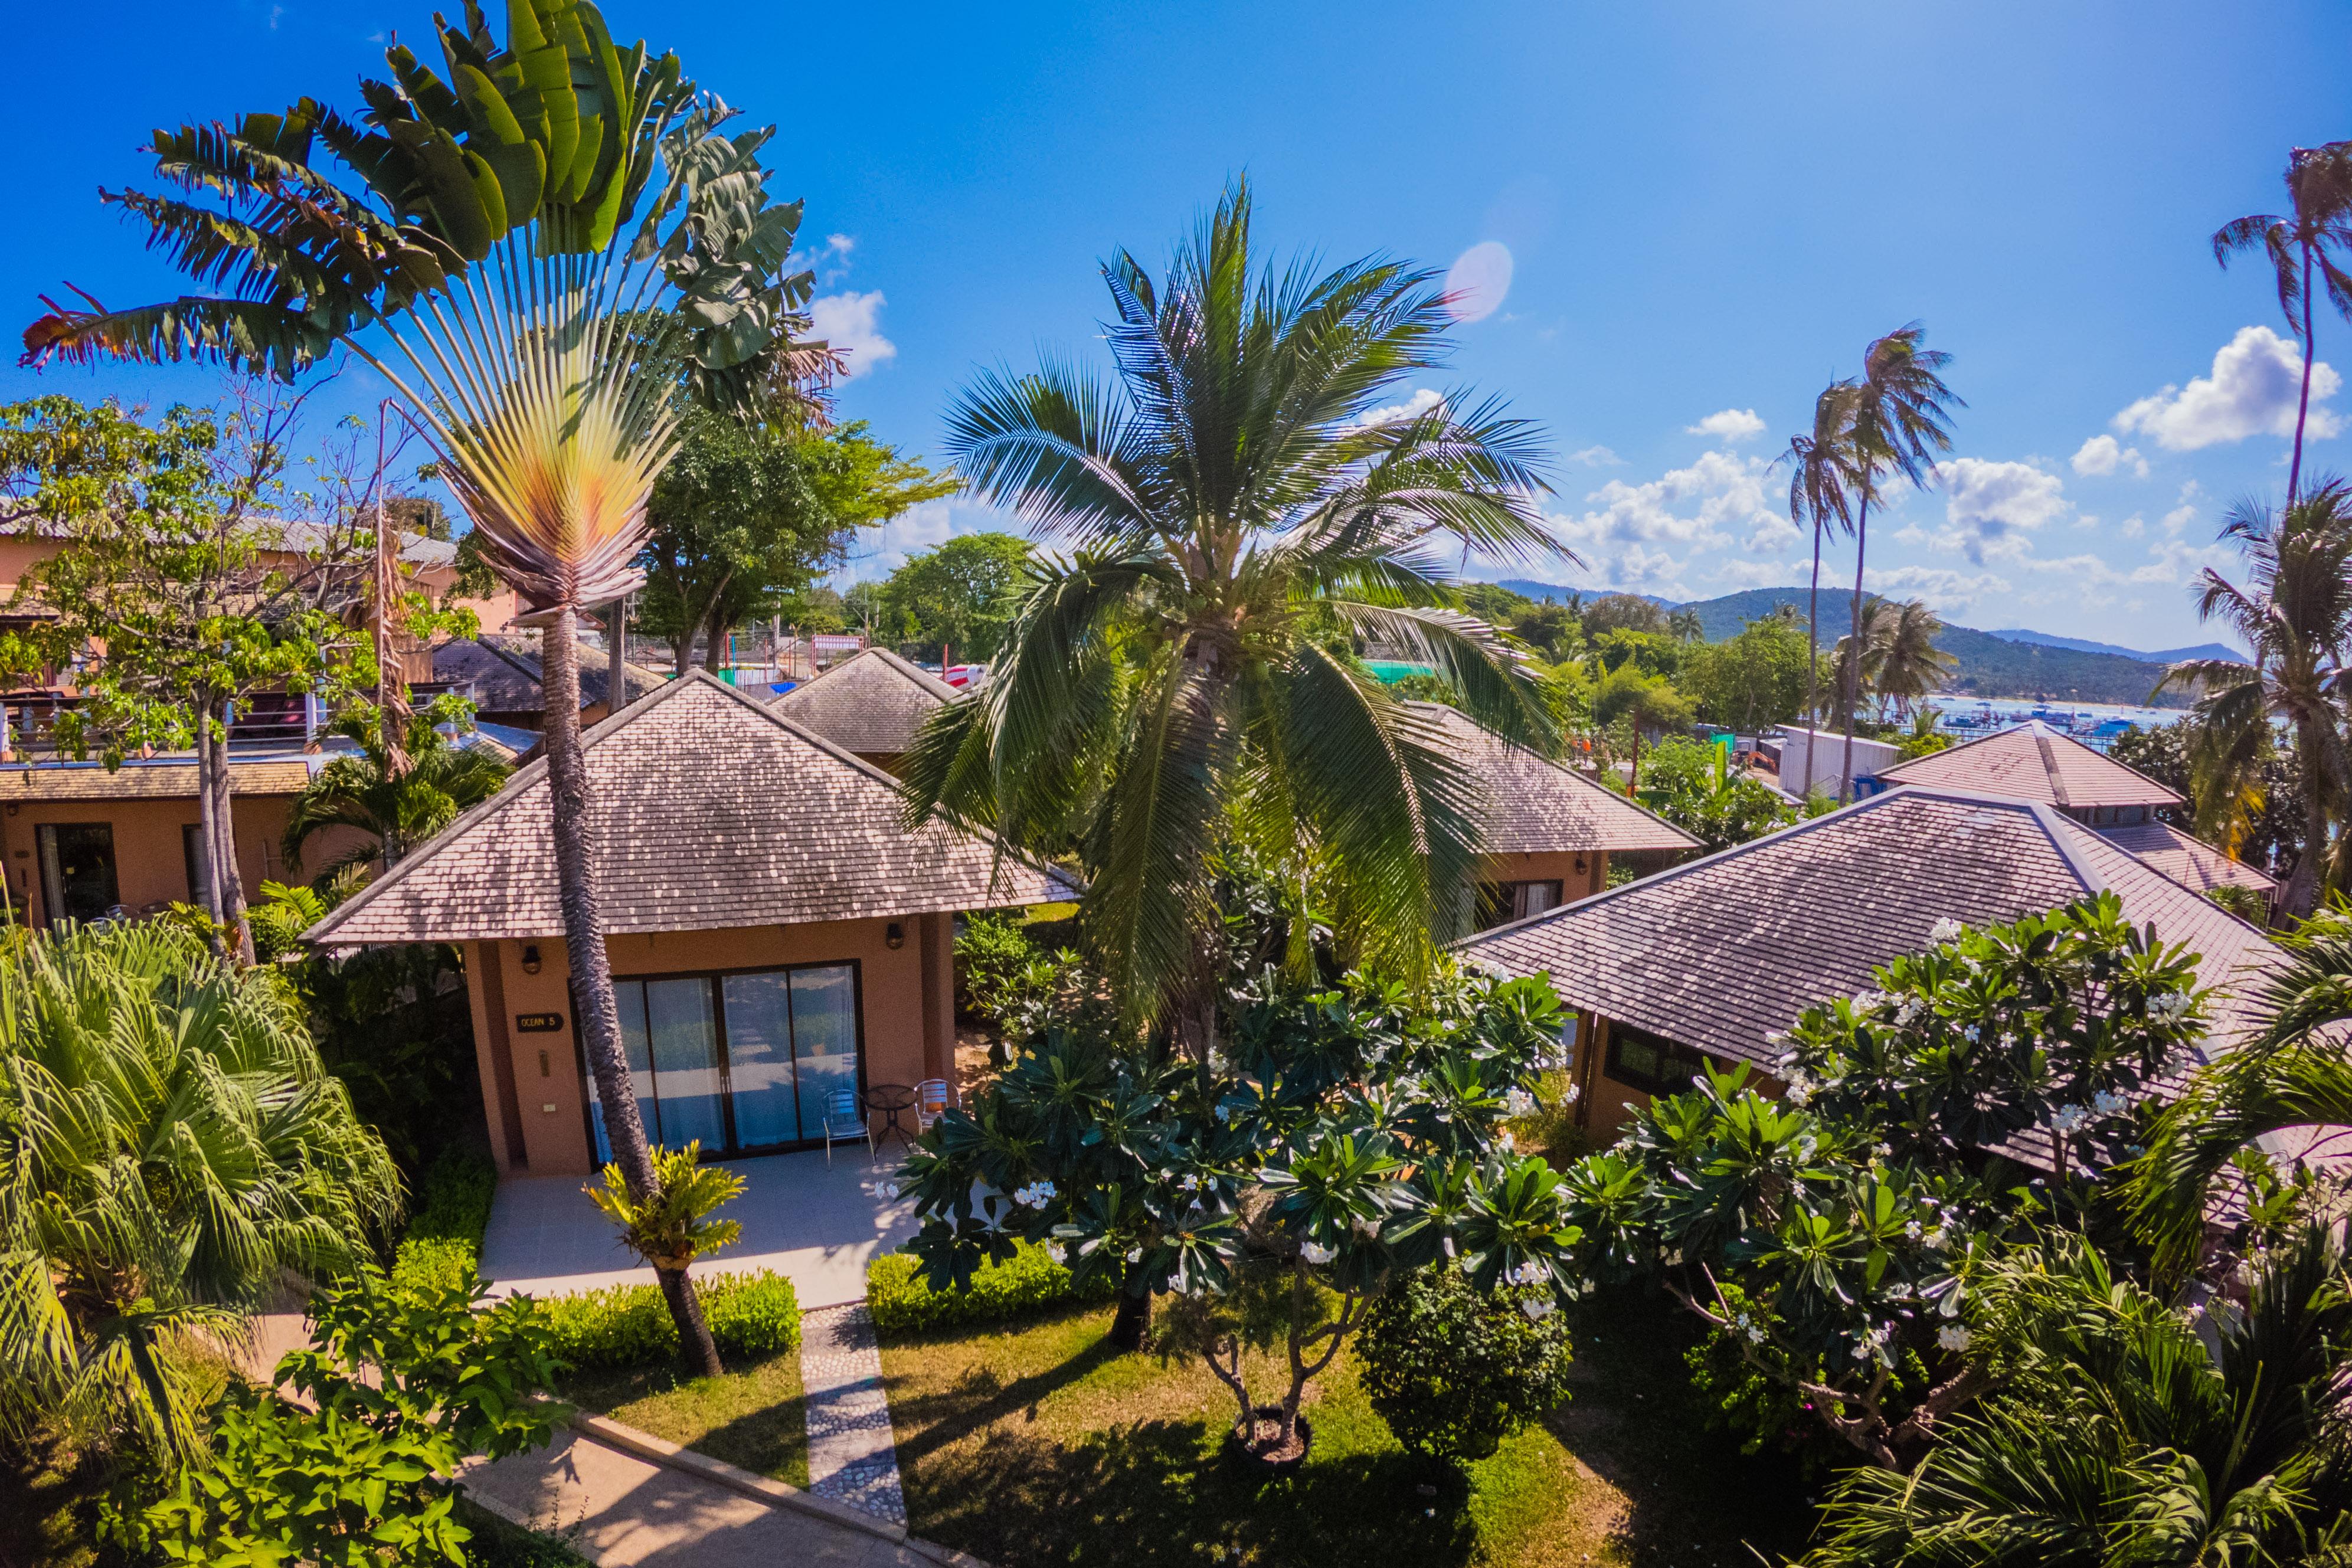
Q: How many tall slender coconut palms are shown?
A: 3